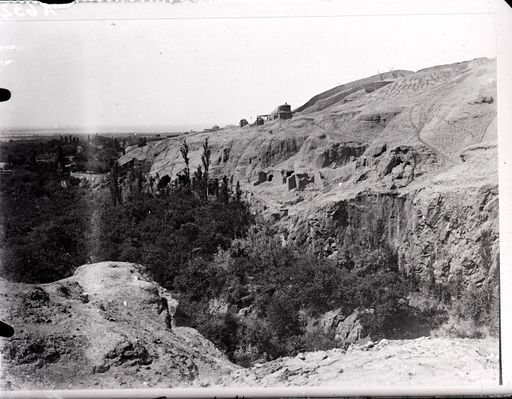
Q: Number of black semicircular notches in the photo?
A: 2